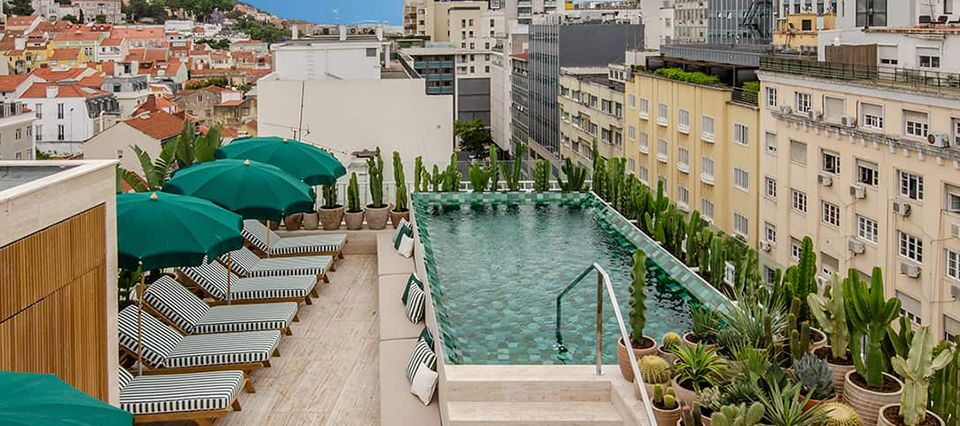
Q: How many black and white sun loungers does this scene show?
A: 6